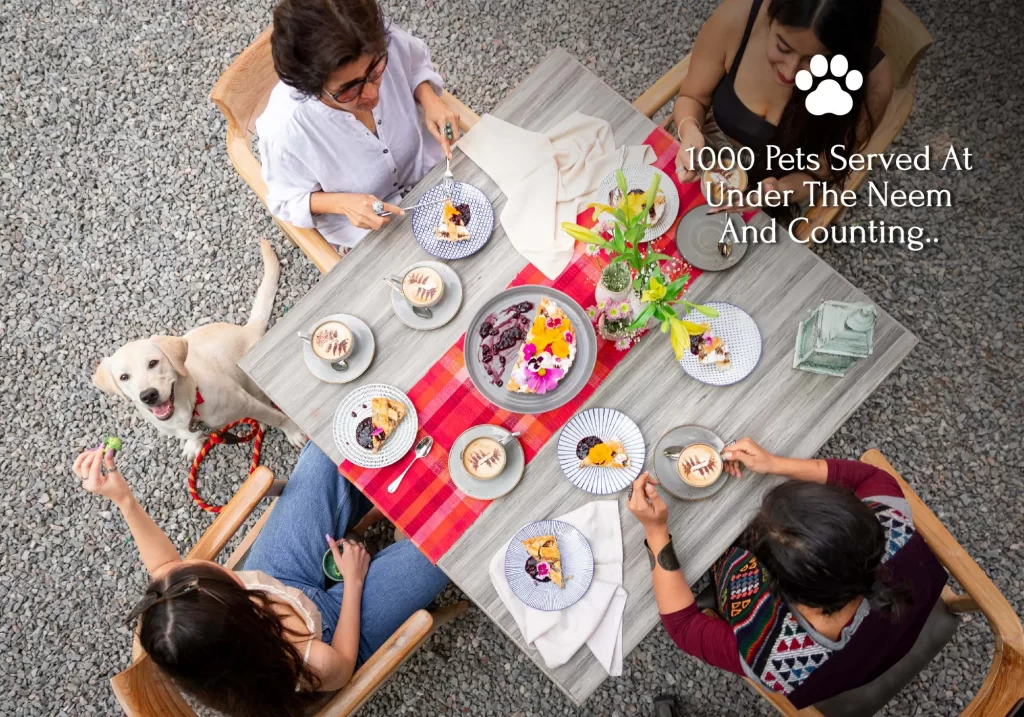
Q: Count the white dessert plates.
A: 6